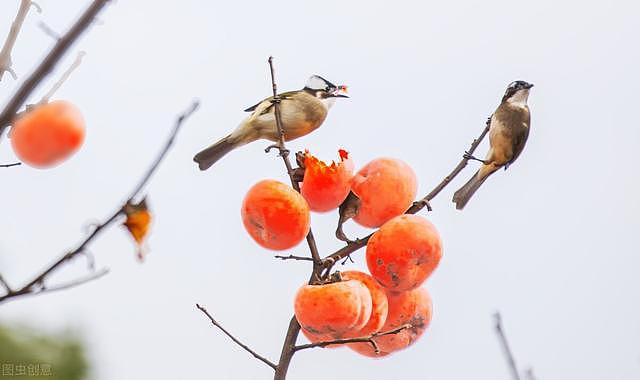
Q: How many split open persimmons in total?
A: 1